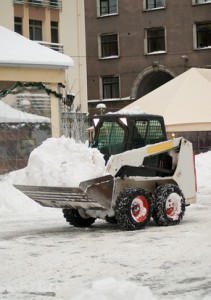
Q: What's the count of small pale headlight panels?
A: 2